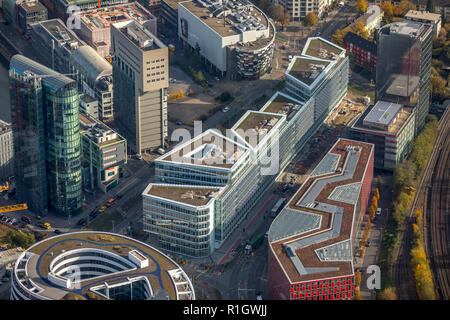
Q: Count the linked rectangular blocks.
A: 6